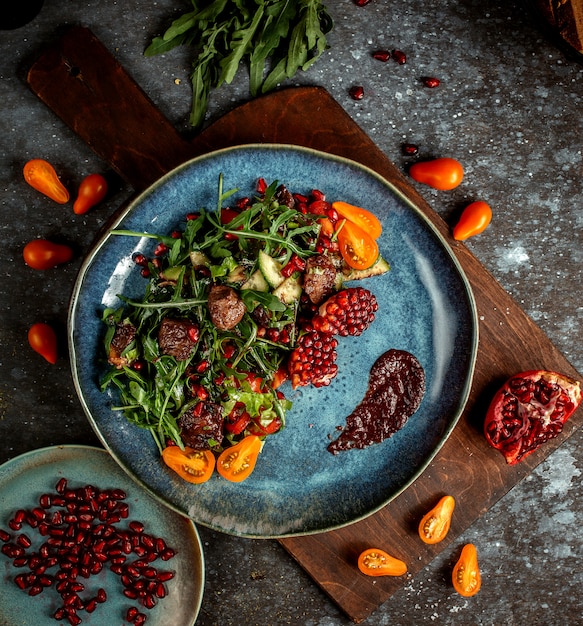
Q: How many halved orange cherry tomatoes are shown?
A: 8